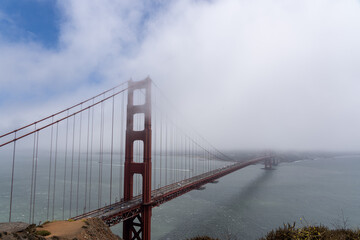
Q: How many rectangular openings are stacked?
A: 4